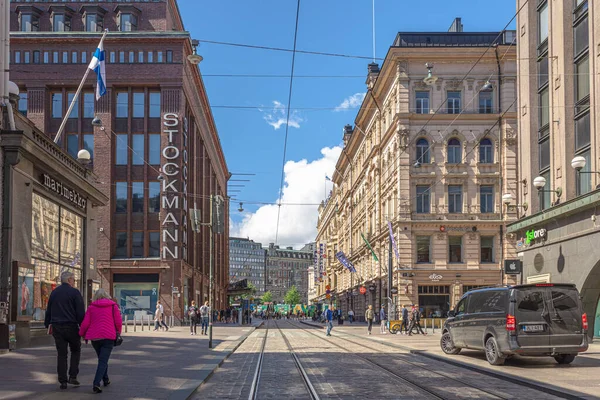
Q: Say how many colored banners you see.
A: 3